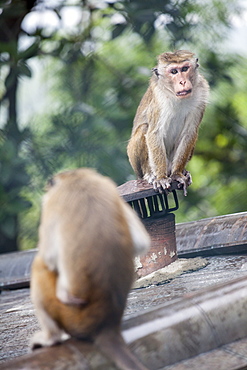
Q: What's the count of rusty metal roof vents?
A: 1